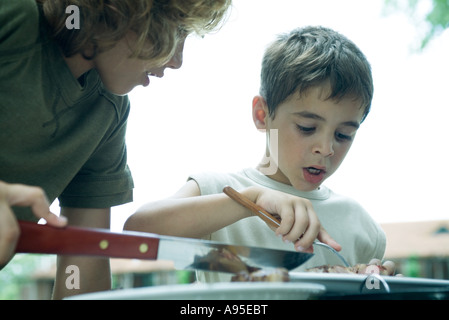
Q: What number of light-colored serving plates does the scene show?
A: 2